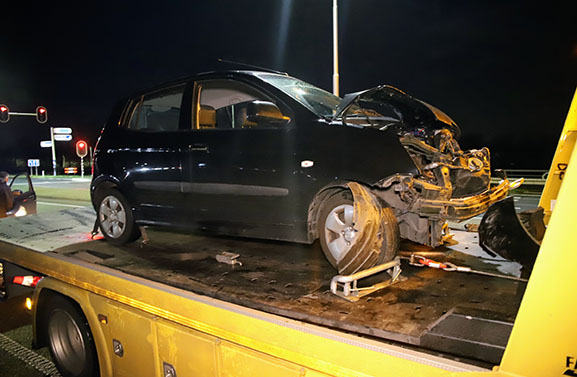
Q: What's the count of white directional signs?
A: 3